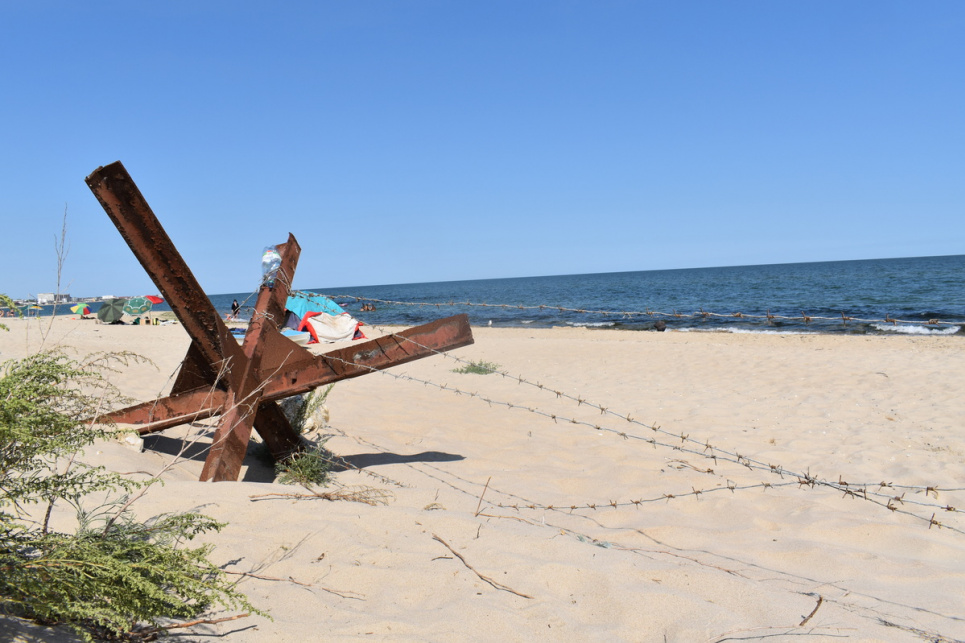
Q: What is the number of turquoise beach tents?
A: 1